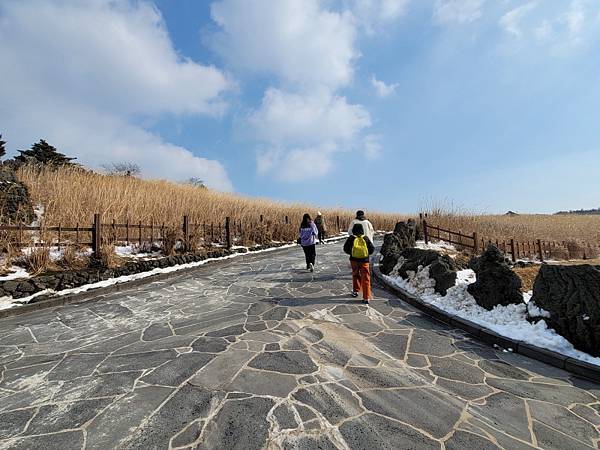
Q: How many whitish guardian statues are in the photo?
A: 0